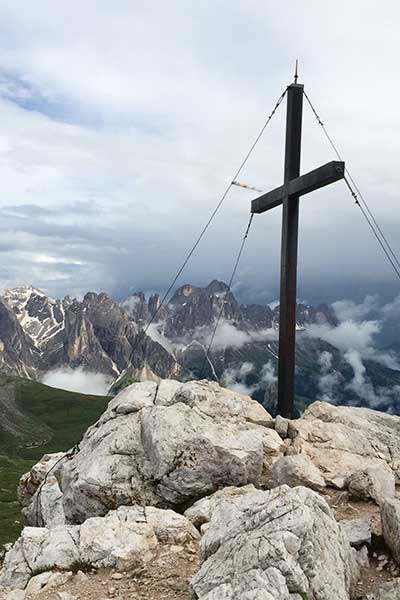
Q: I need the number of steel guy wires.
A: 4